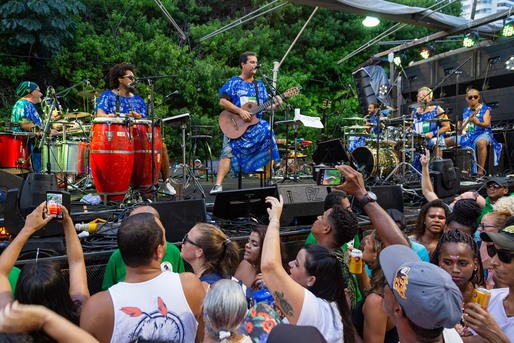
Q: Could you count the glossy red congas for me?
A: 2